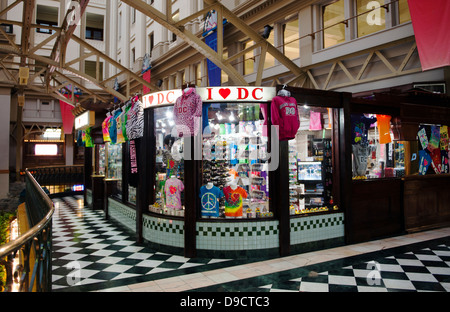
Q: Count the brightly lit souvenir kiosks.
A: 1